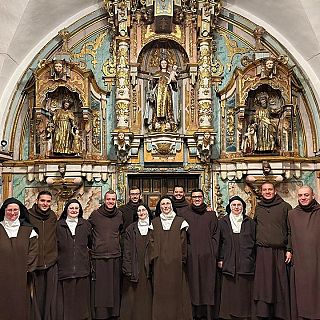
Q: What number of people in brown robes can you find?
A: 12